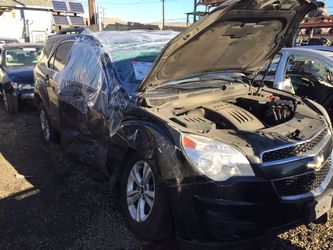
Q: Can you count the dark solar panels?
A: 4